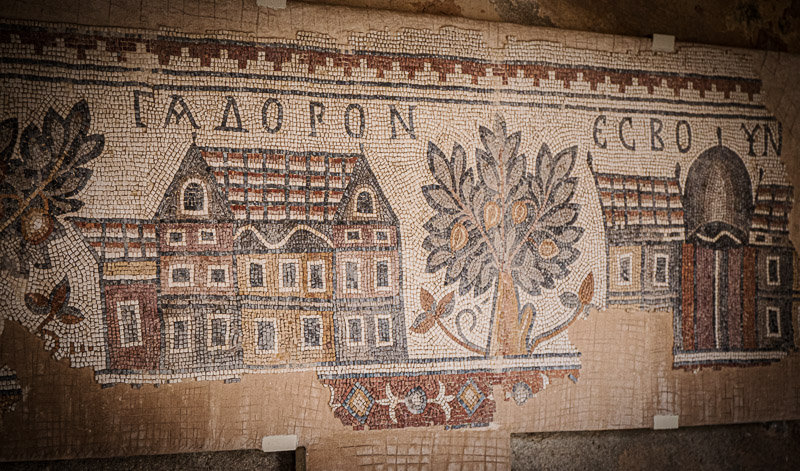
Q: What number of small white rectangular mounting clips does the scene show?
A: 4